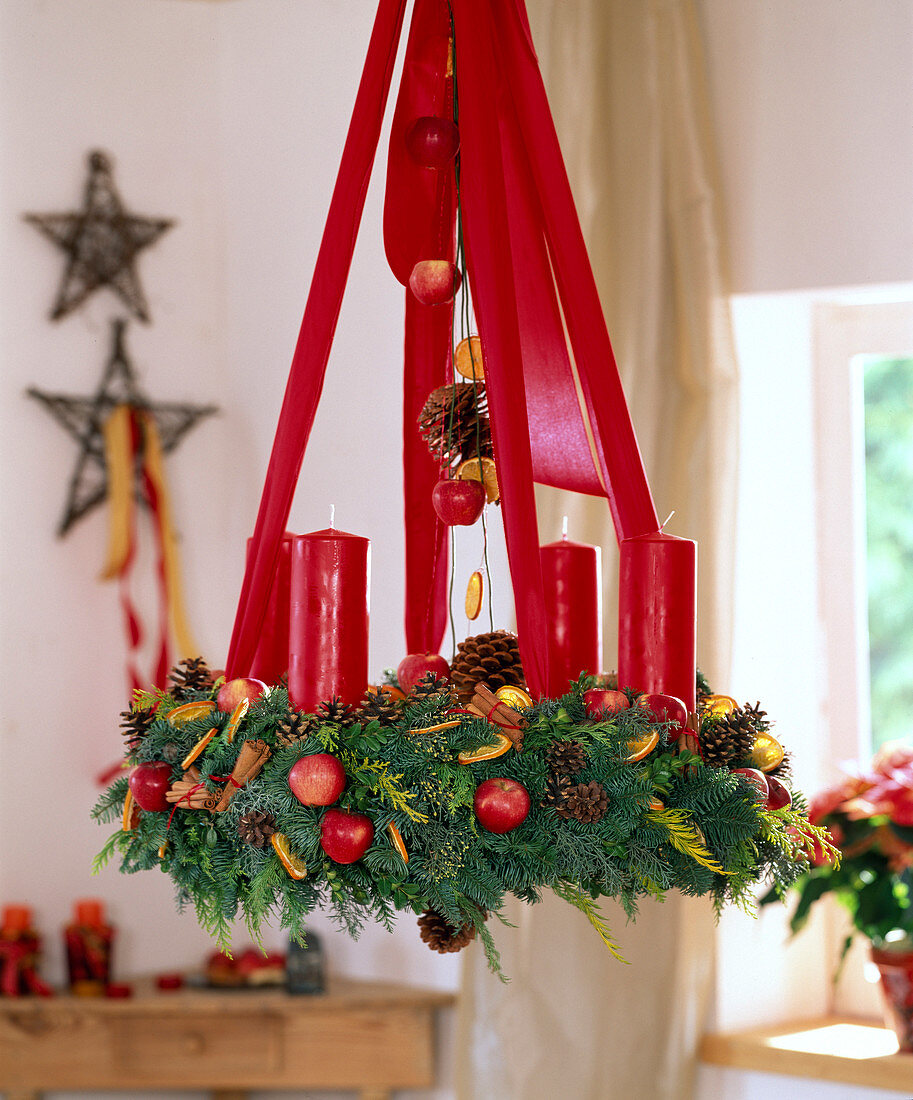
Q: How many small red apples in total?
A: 13